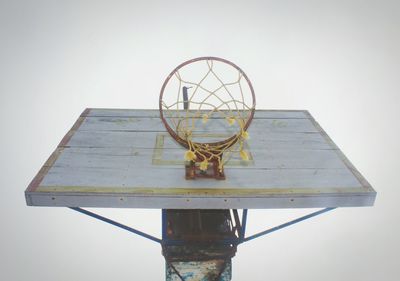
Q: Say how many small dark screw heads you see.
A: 5